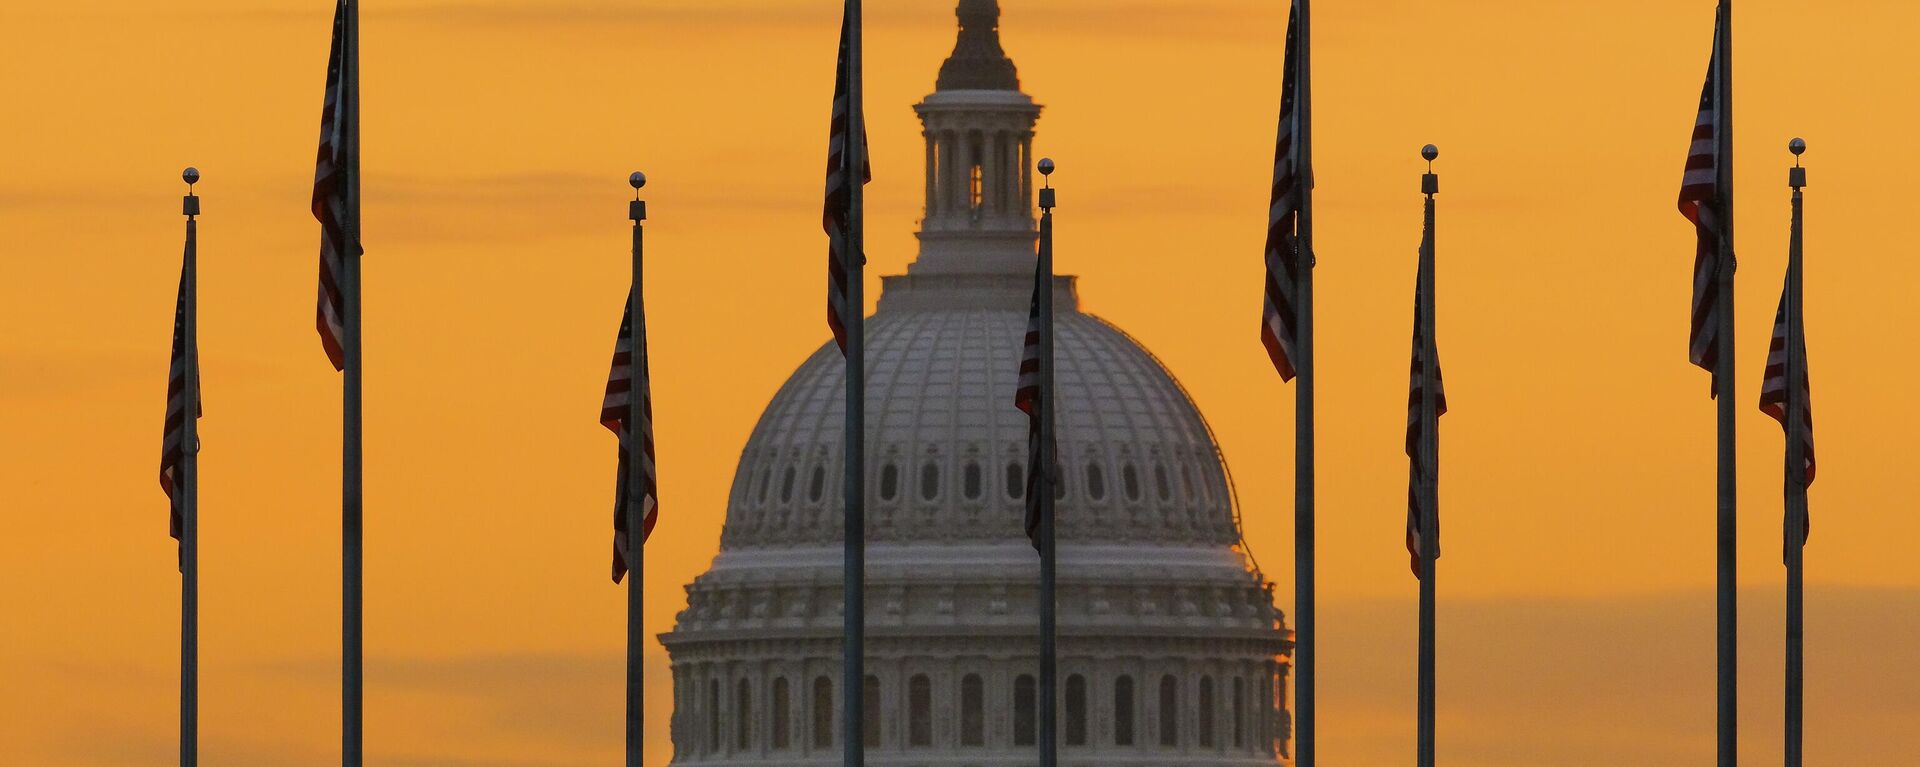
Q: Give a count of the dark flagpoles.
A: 9